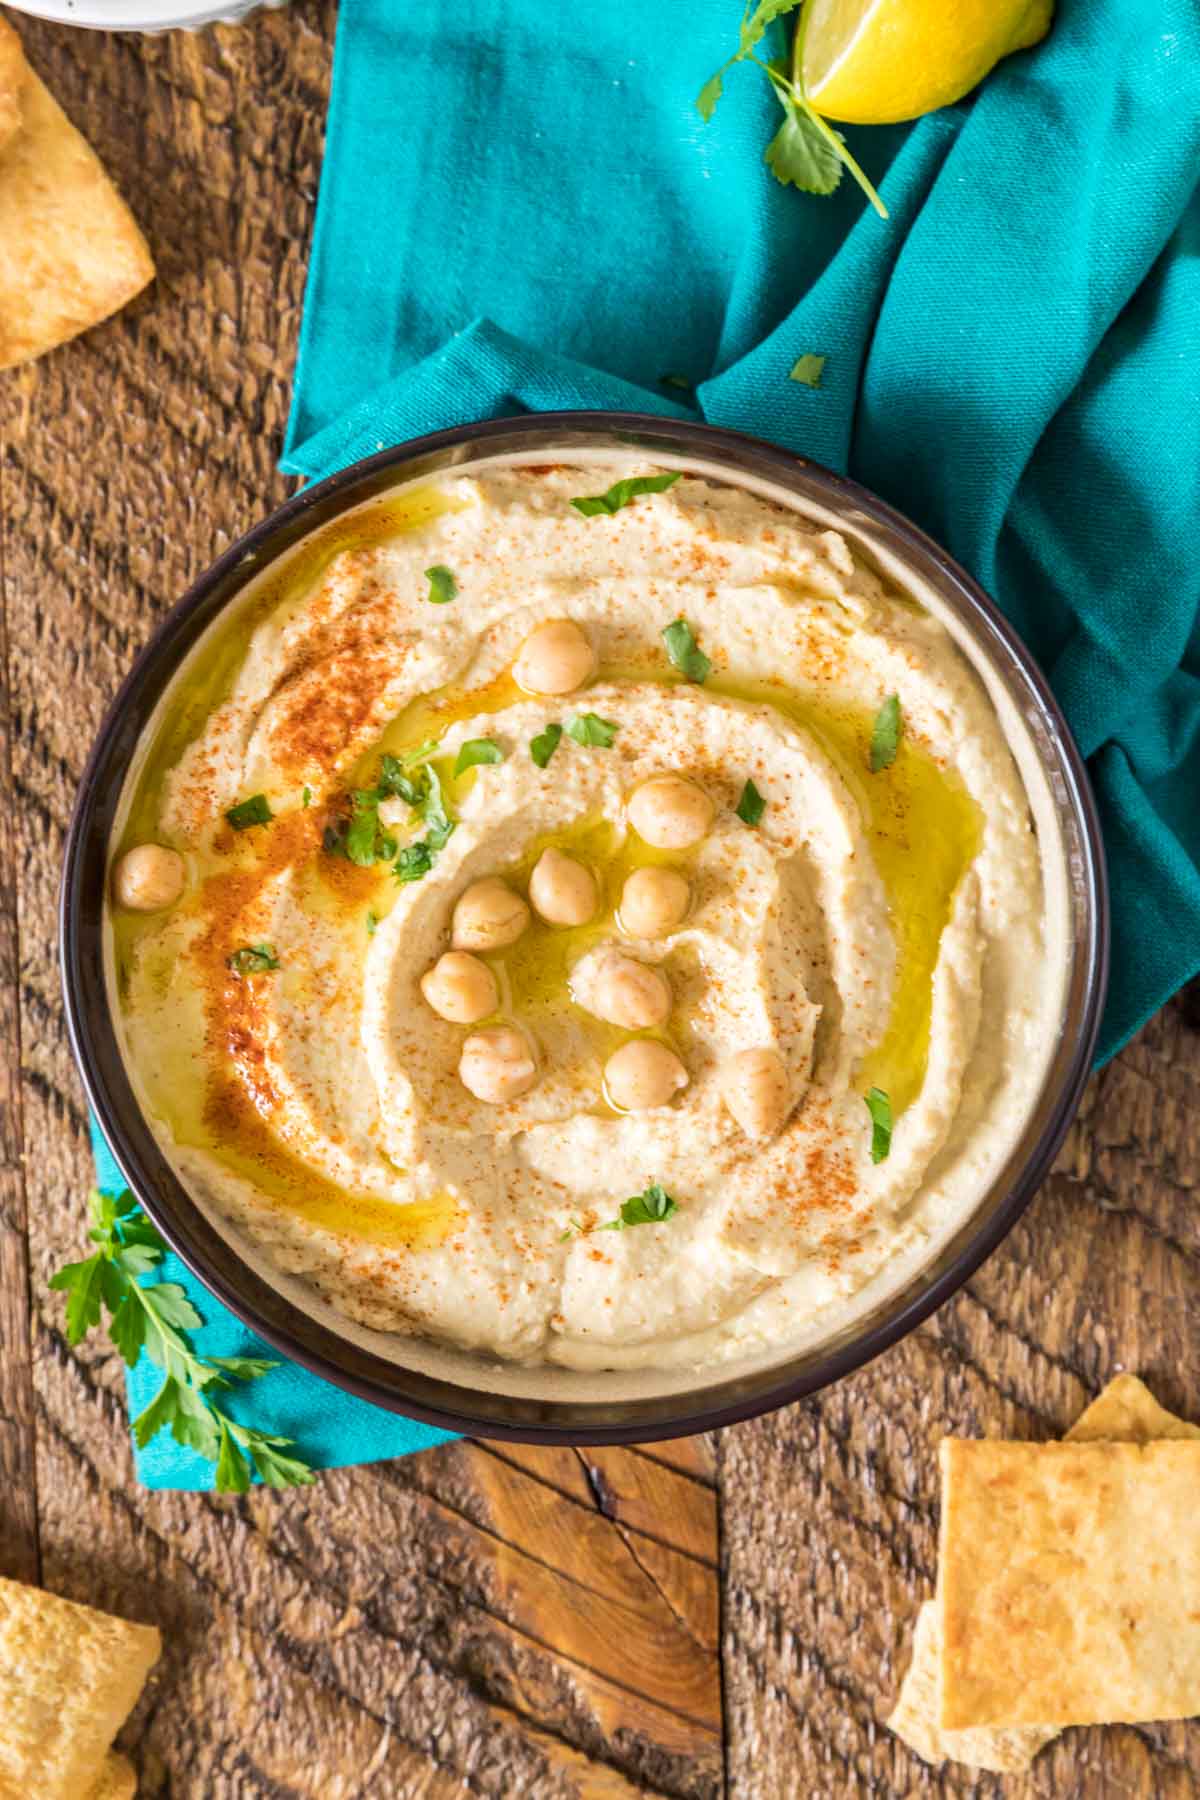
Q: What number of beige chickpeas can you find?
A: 11